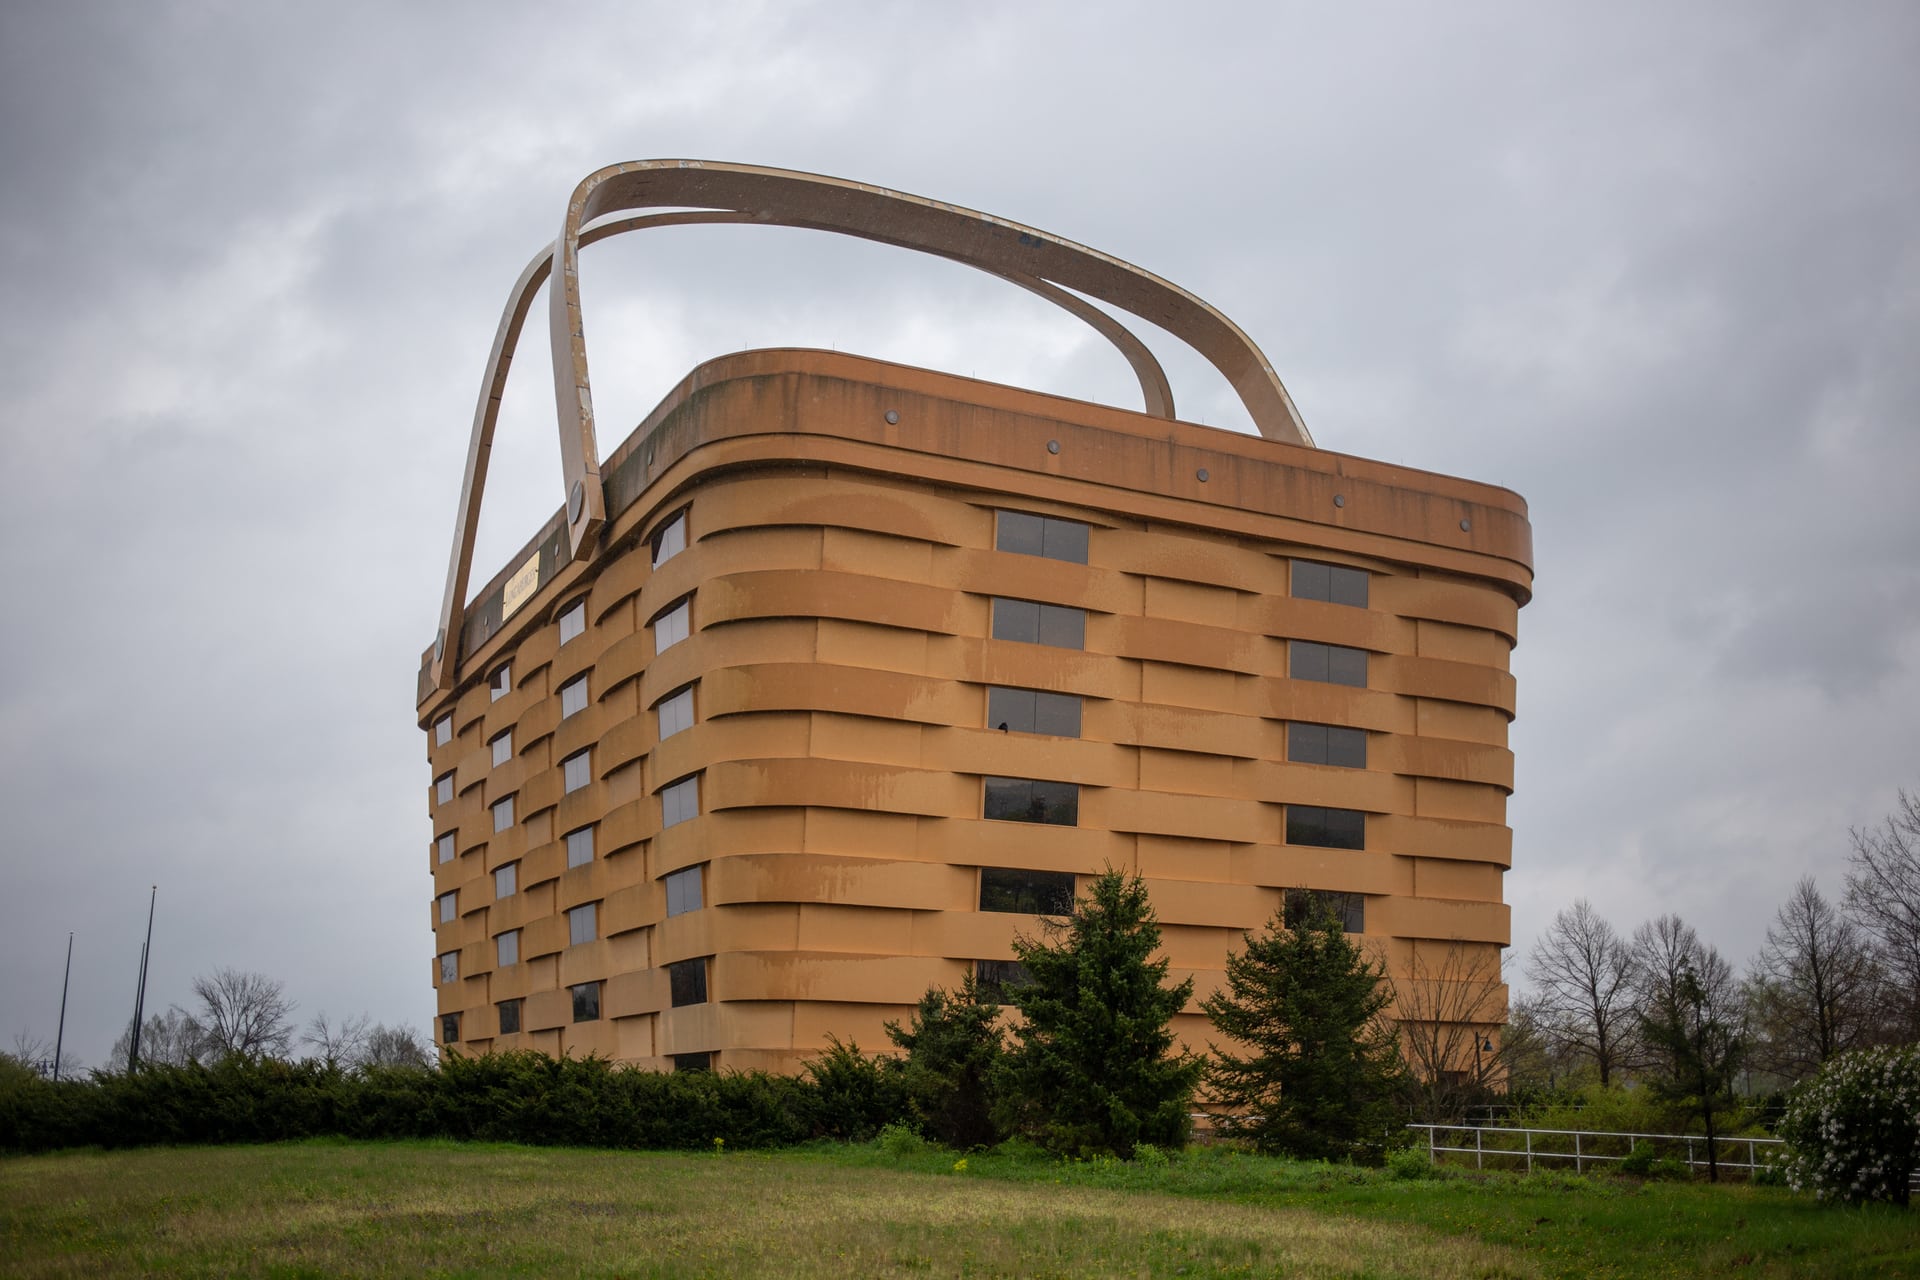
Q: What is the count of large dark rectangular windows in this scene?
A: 11